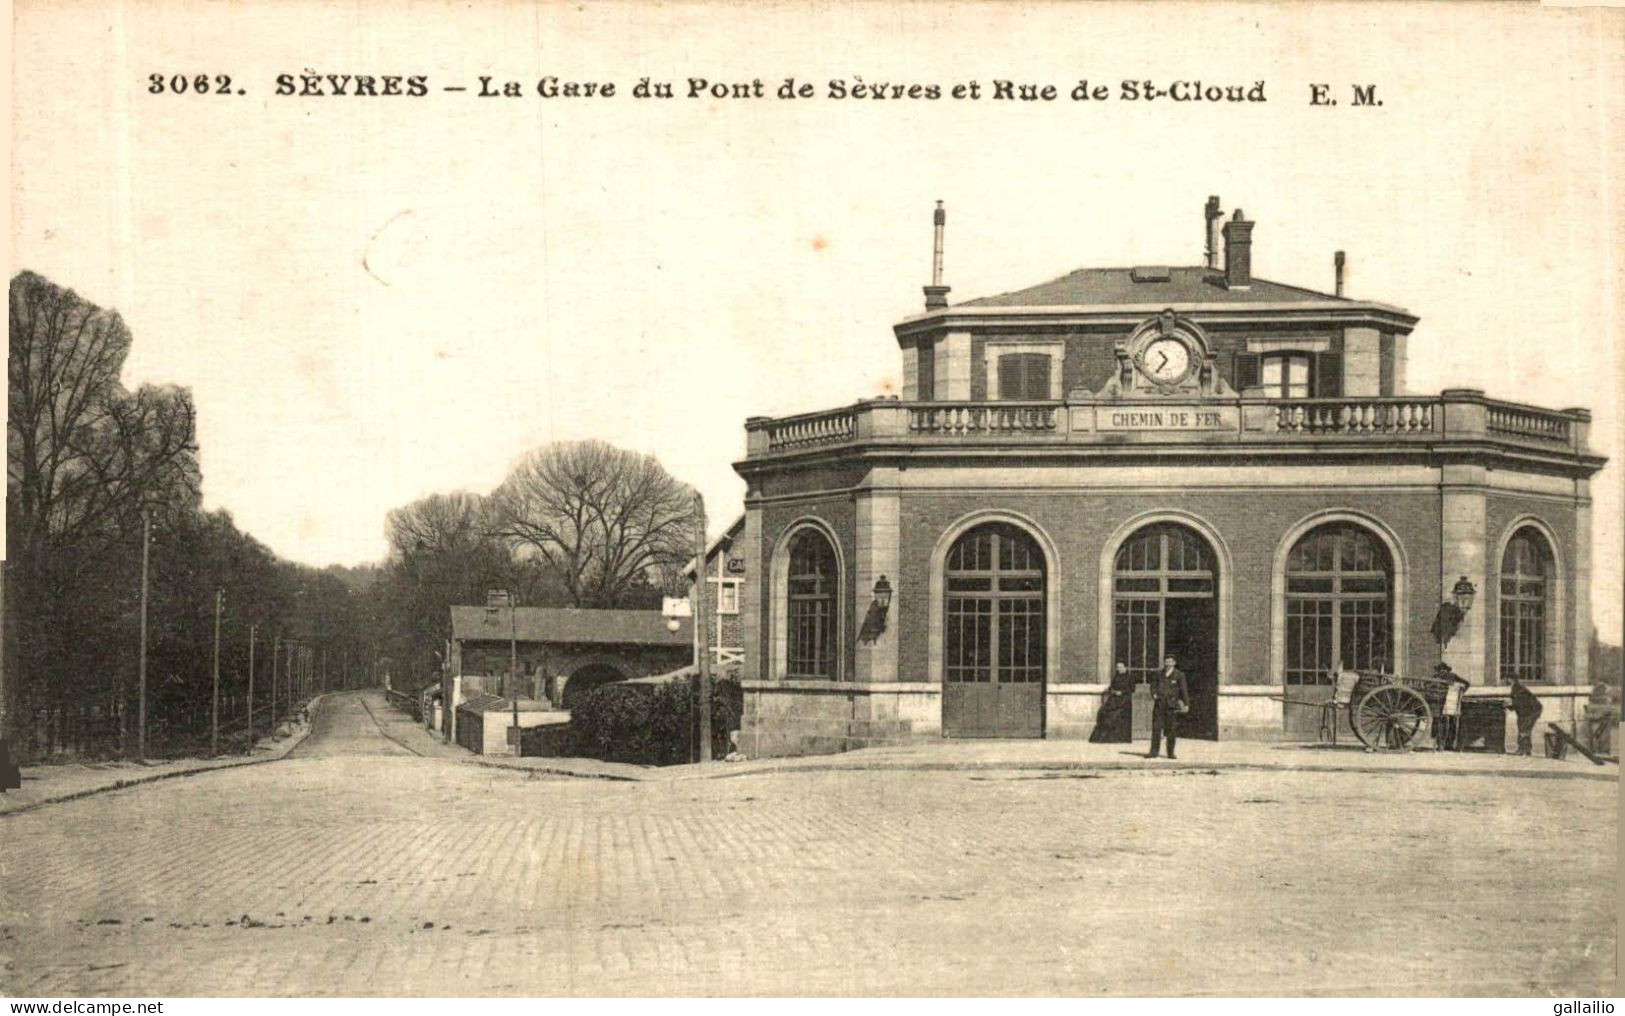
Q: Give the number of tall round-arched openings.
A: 5